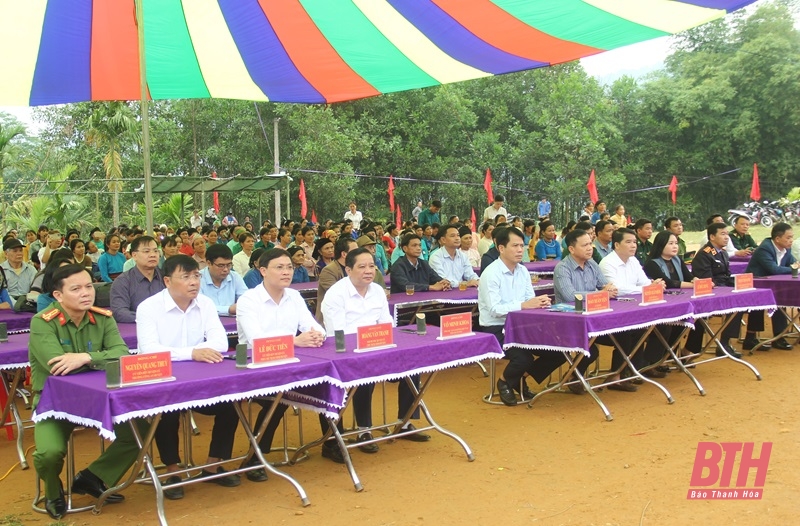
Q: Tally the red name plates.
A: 8